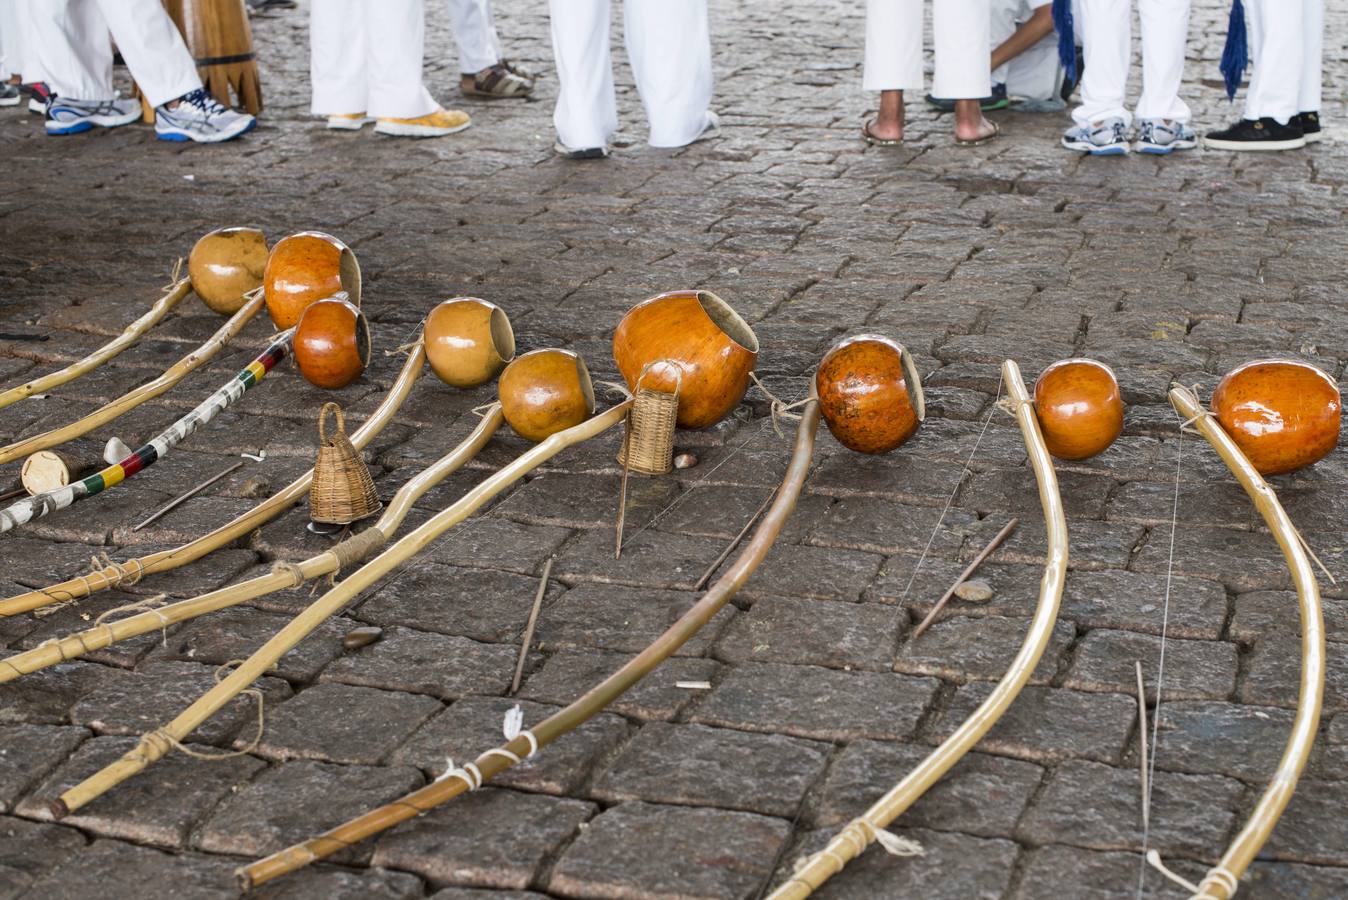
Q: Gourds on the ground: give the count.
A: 9